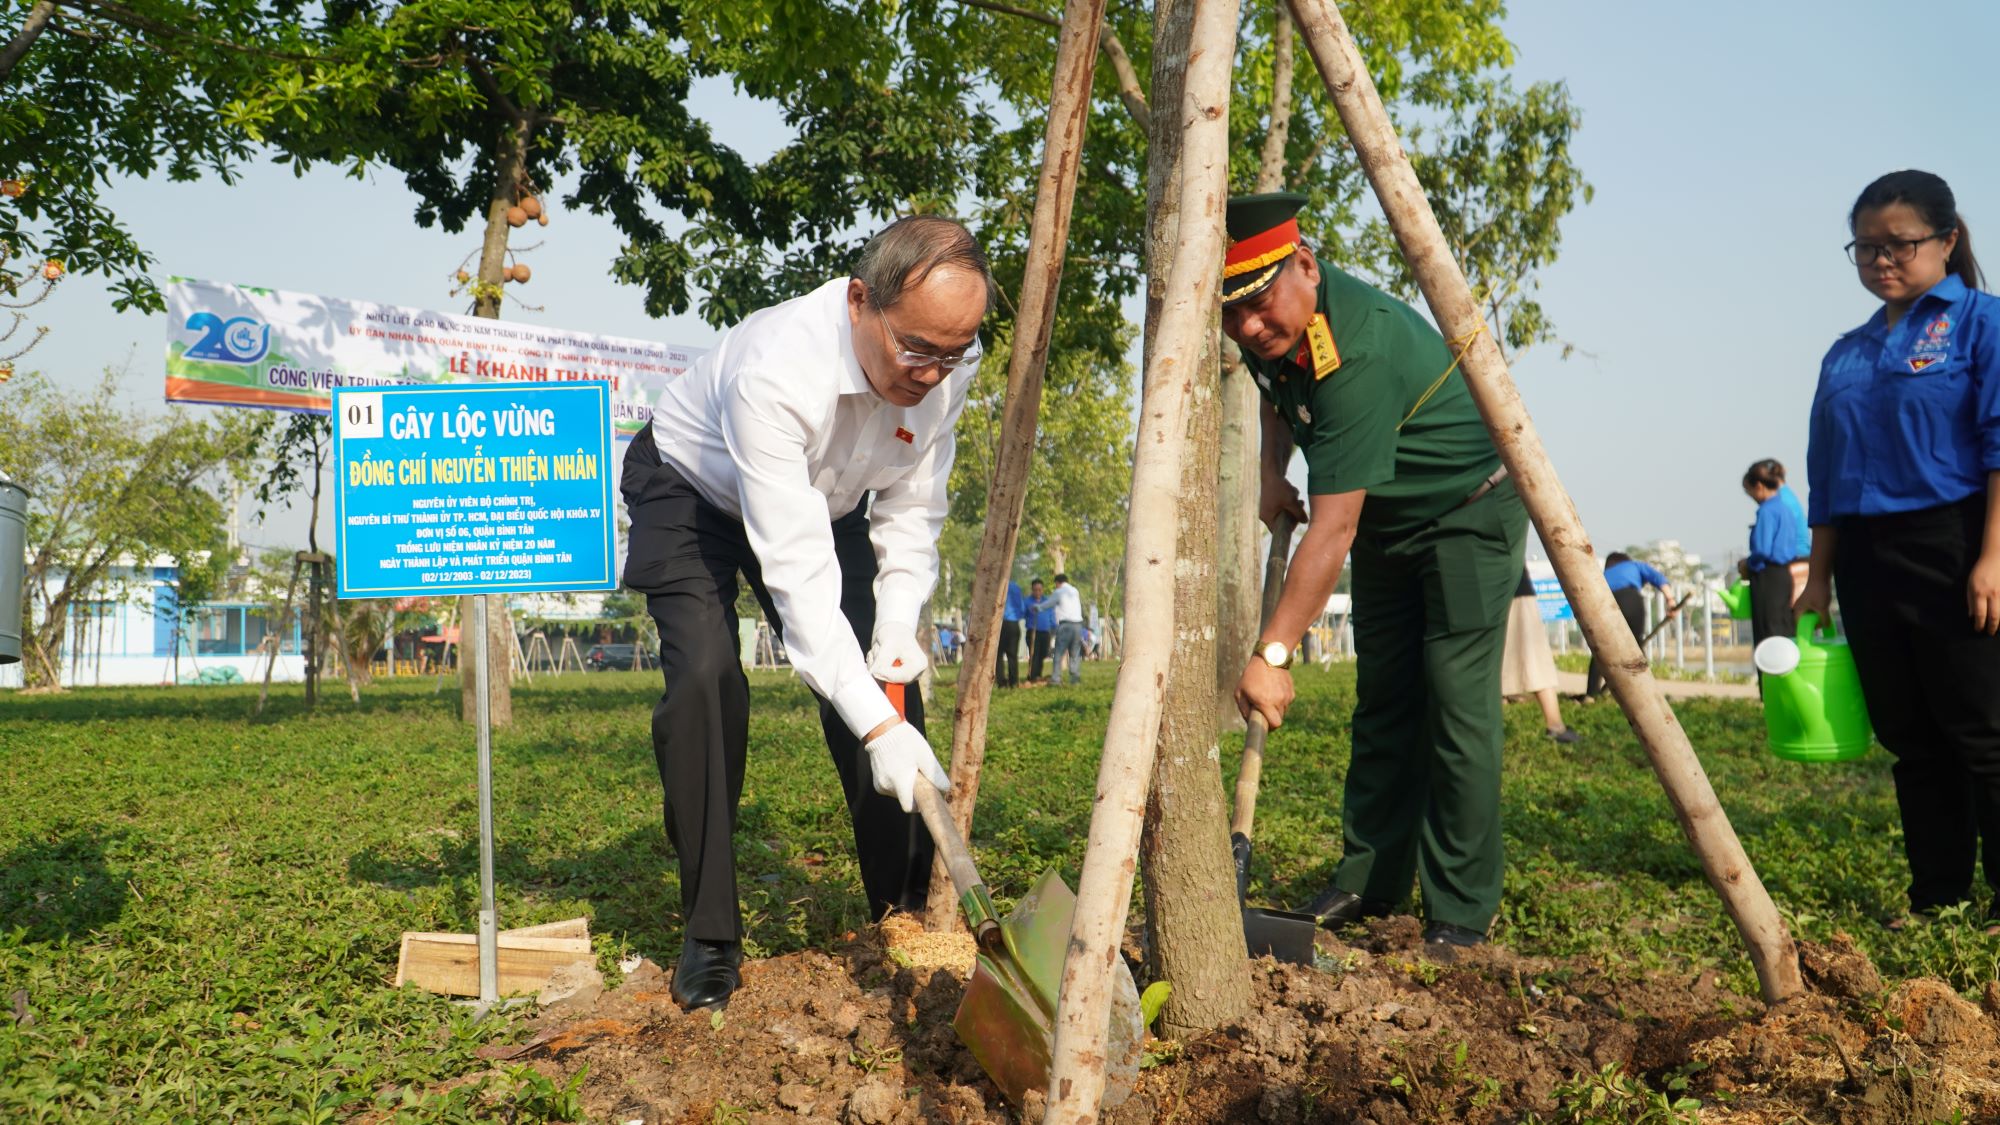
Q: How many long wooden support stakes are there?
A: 3